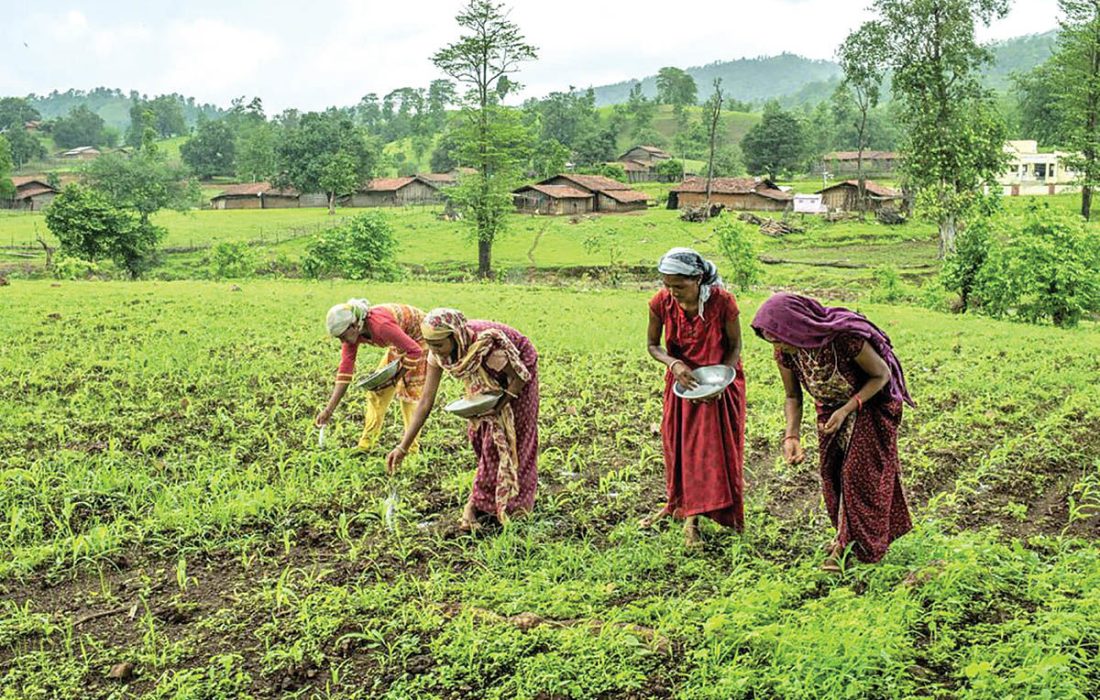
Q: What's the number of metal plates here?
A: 3